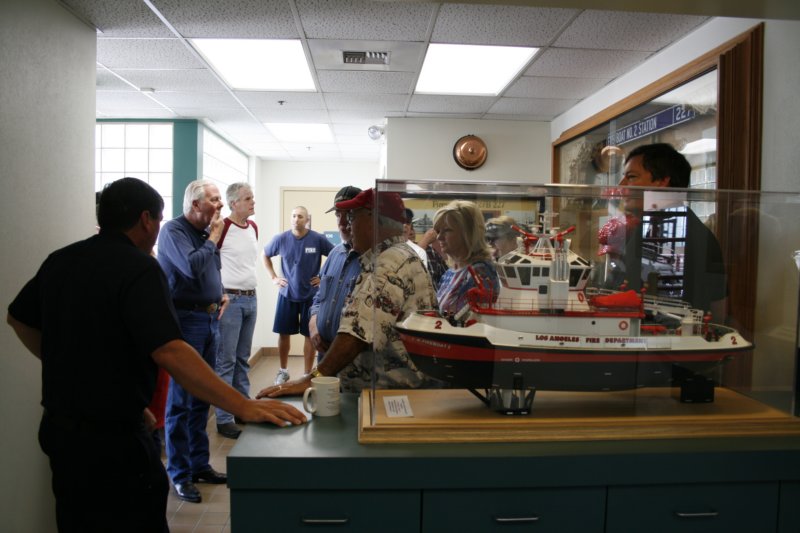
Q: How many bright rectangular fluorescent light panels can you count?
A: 3